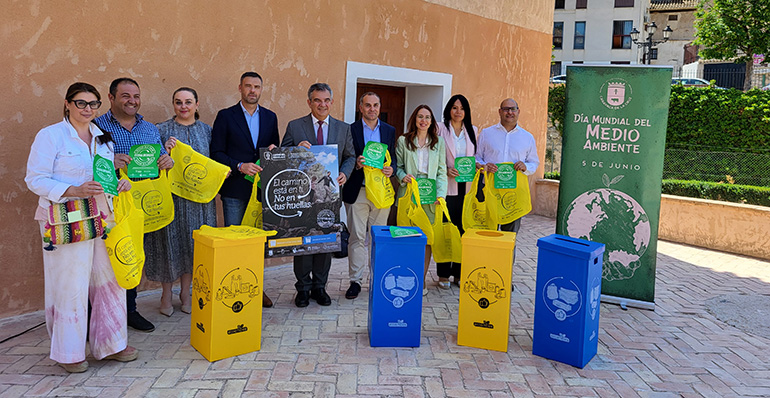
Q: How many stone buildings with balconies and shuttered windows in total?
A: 0